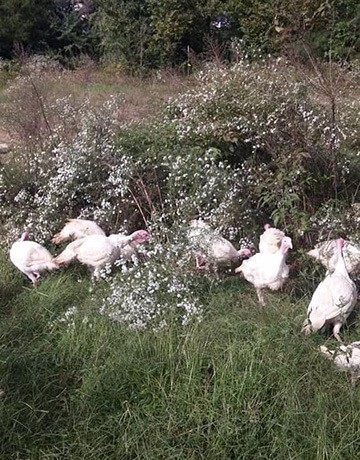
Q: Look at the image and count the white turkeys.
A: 9